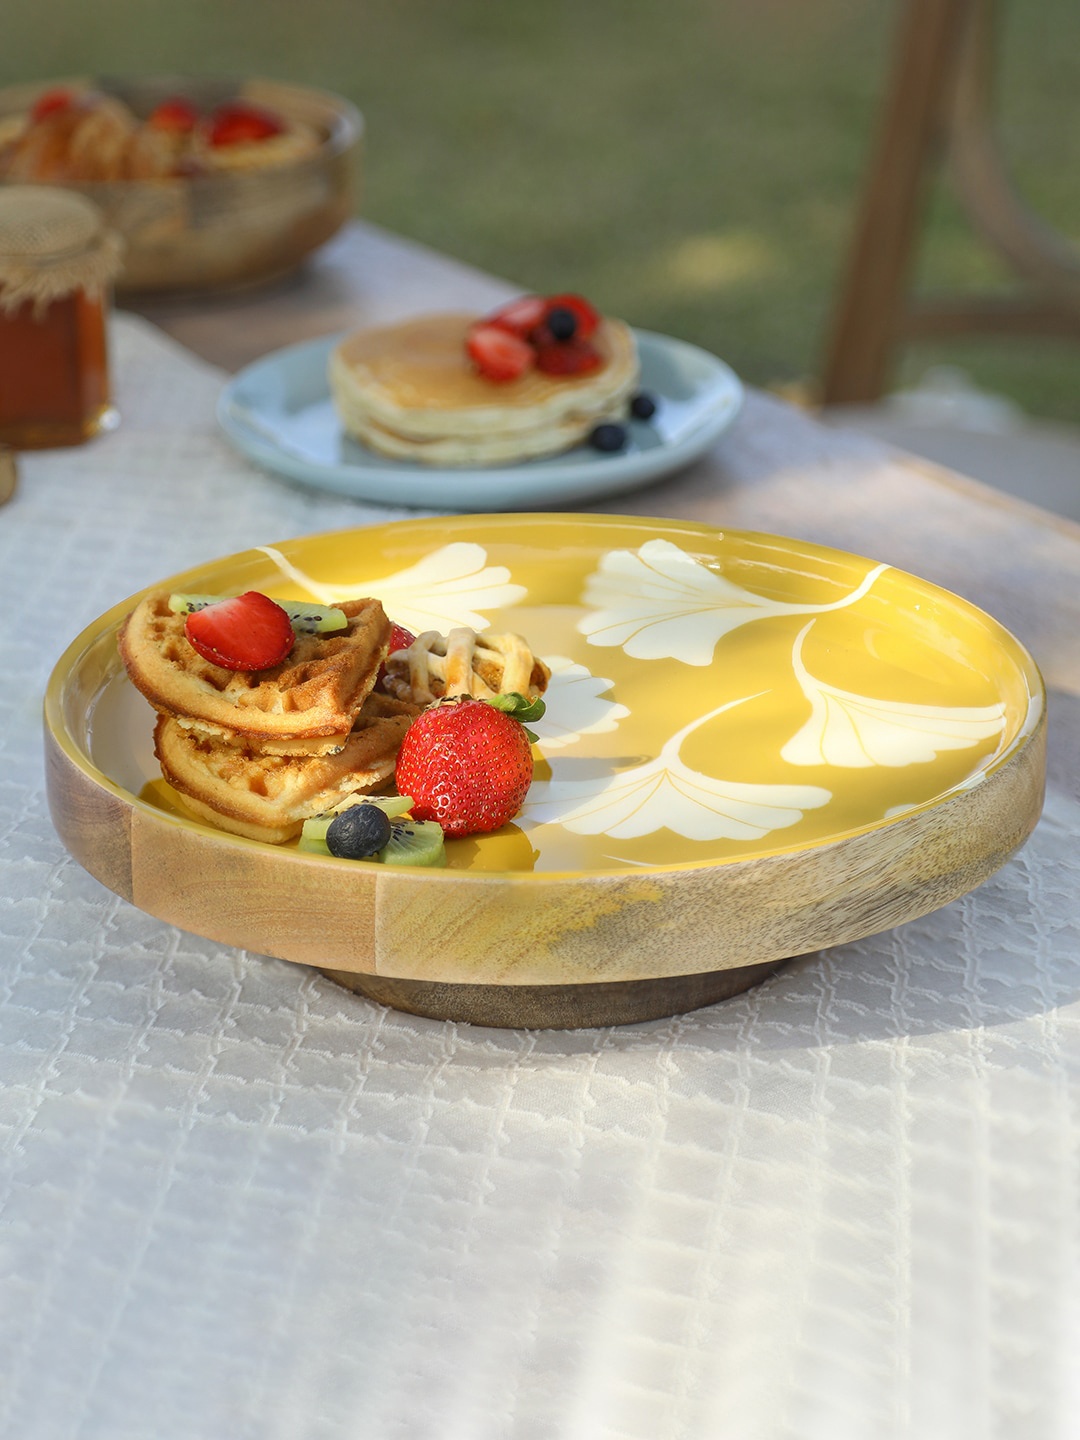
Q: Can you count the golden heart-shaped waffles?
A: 2